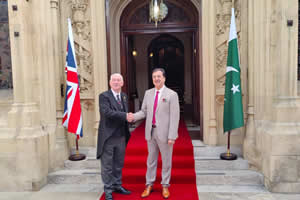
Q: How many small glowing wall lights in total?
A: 2